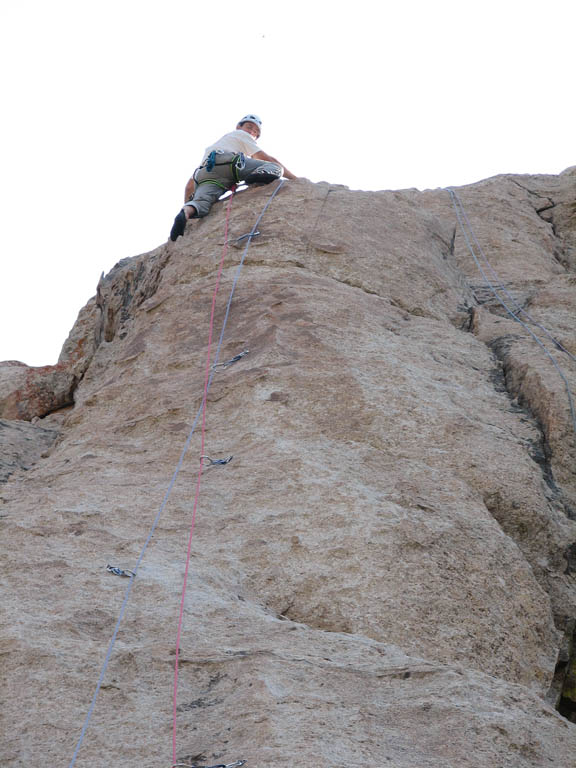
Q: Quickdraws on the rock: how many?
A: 5